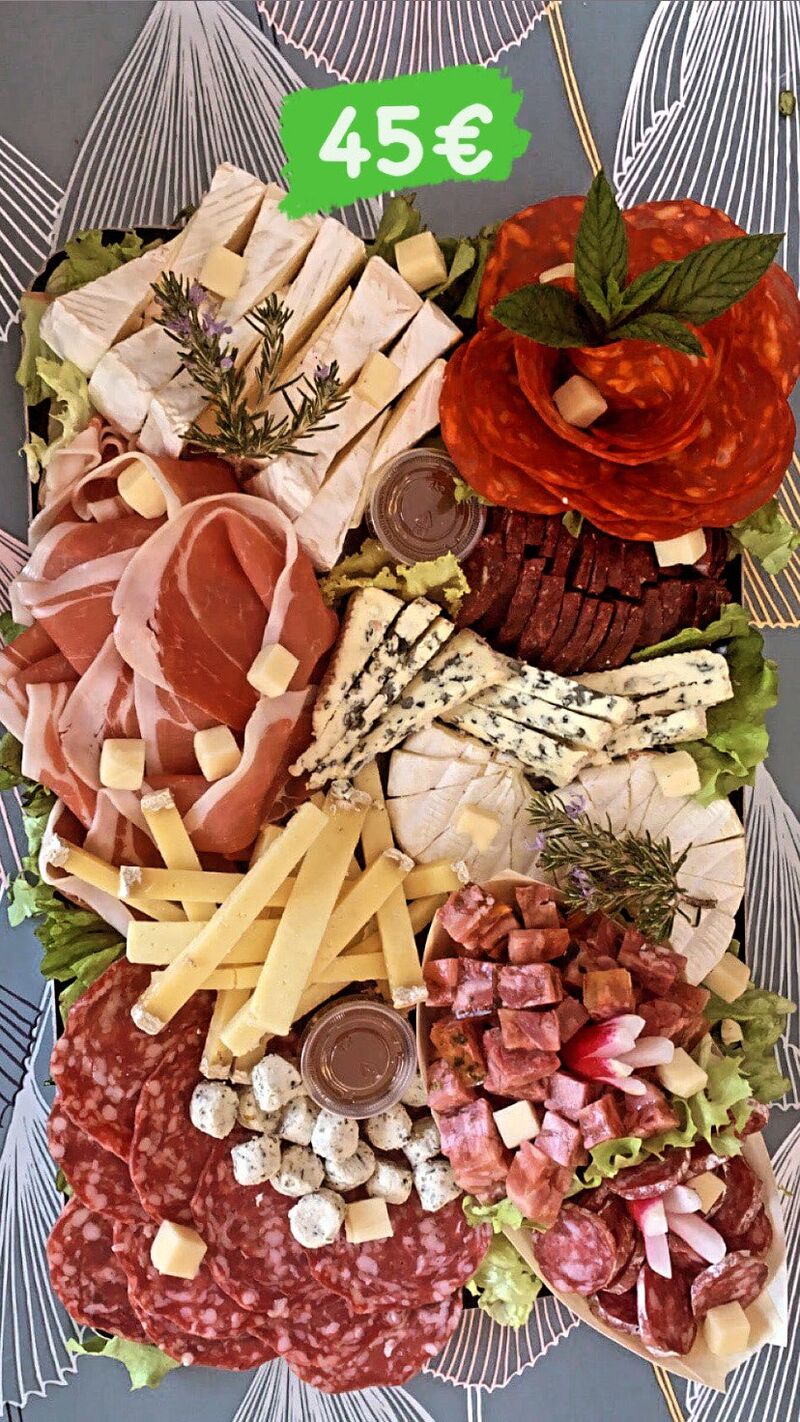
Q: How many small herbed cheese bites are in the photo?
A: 14